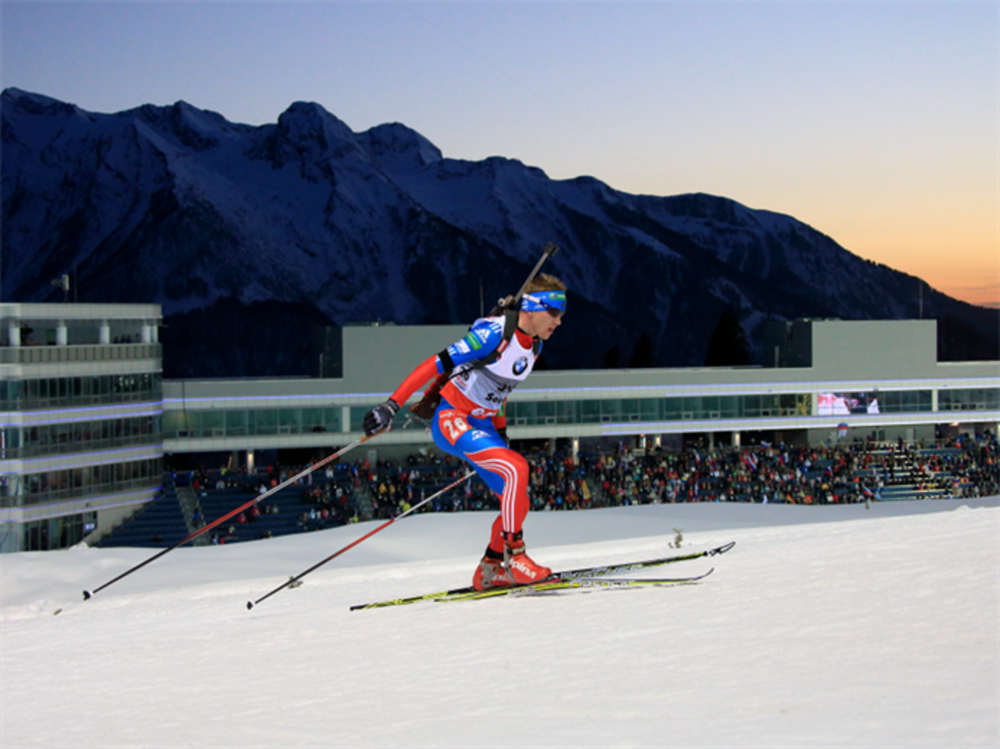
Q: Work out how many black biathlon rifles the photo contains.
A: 1